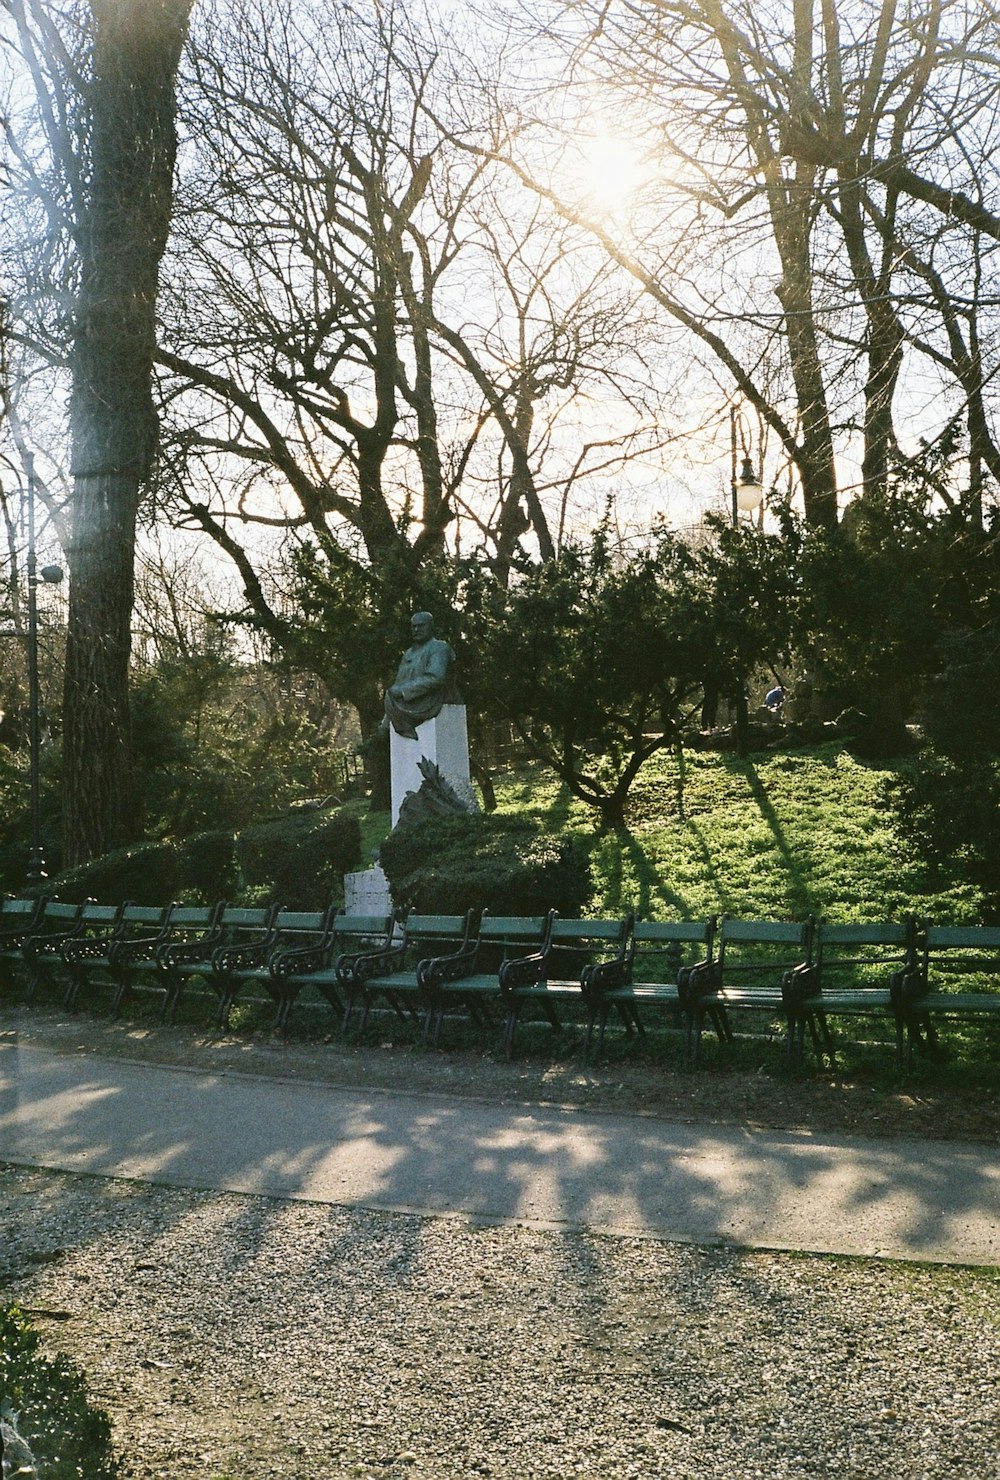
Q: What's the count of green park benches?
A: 15